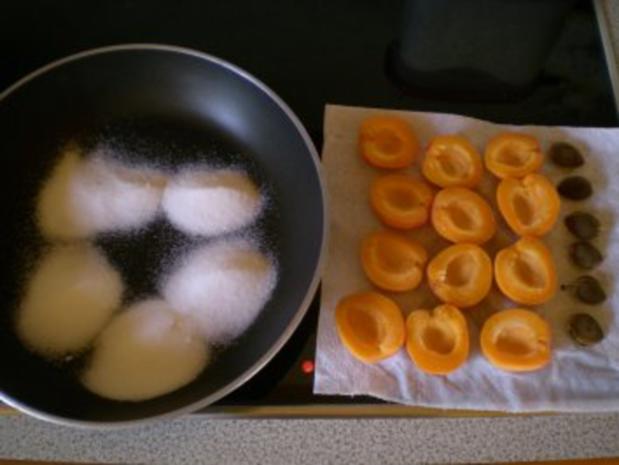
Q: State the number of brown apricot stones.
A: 6